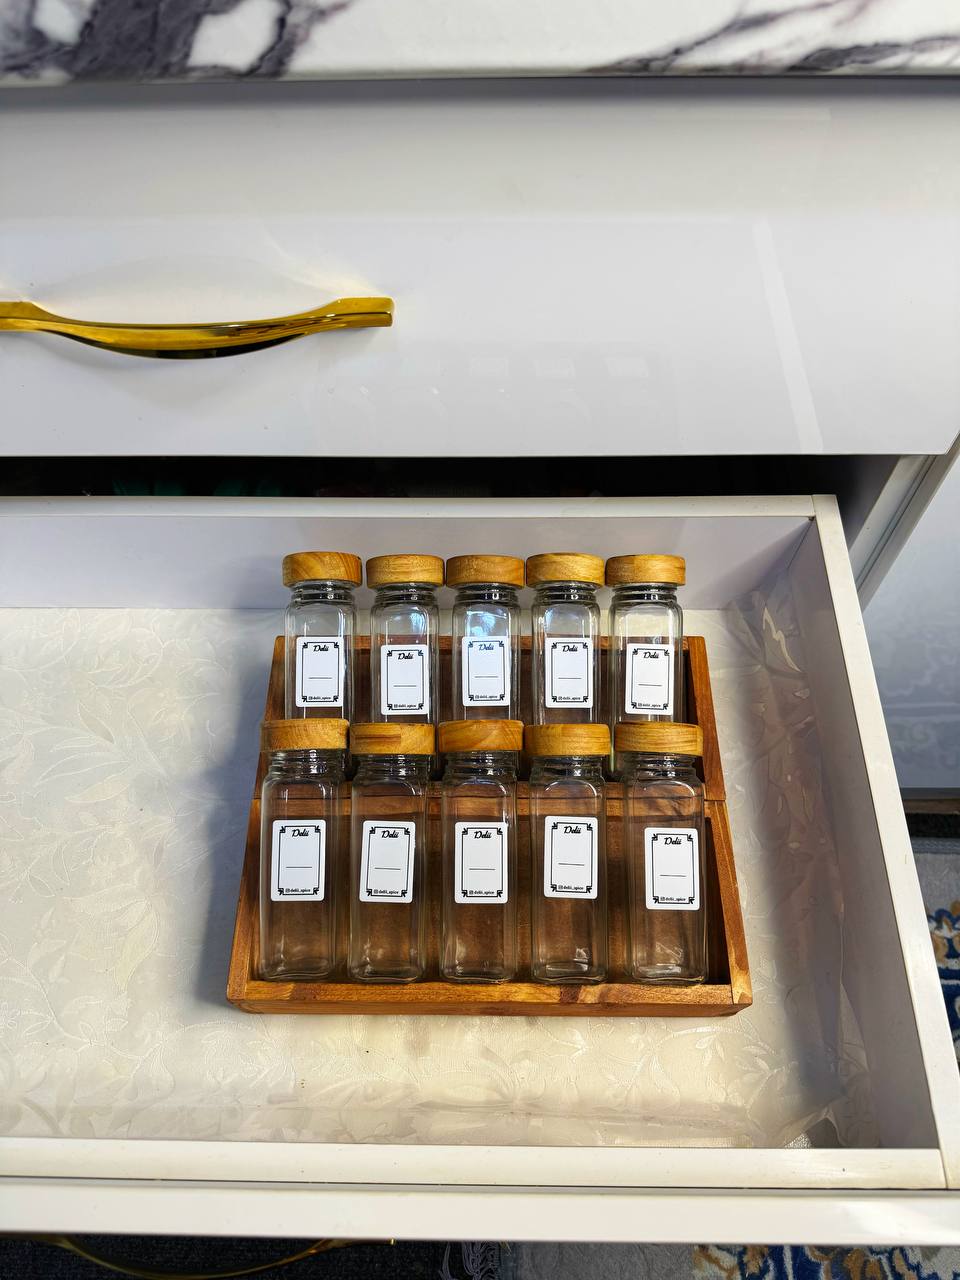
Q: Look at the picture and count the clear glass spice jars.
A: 10